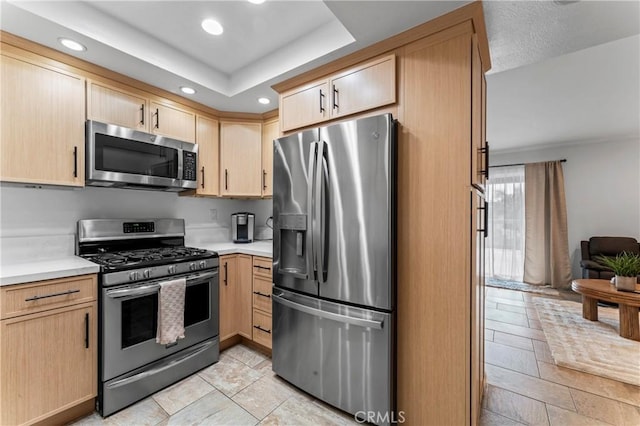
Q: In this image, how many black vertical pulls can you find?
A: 12